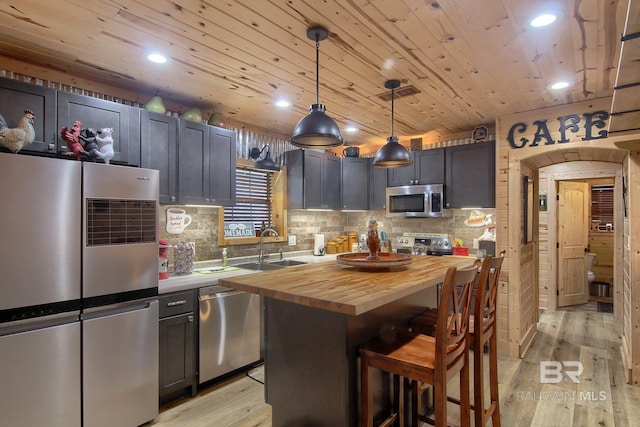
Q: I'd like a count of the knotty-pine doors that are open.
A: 1